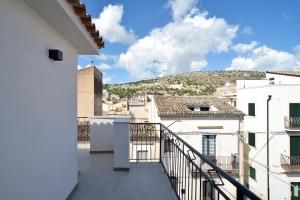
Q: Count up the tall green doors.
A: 2